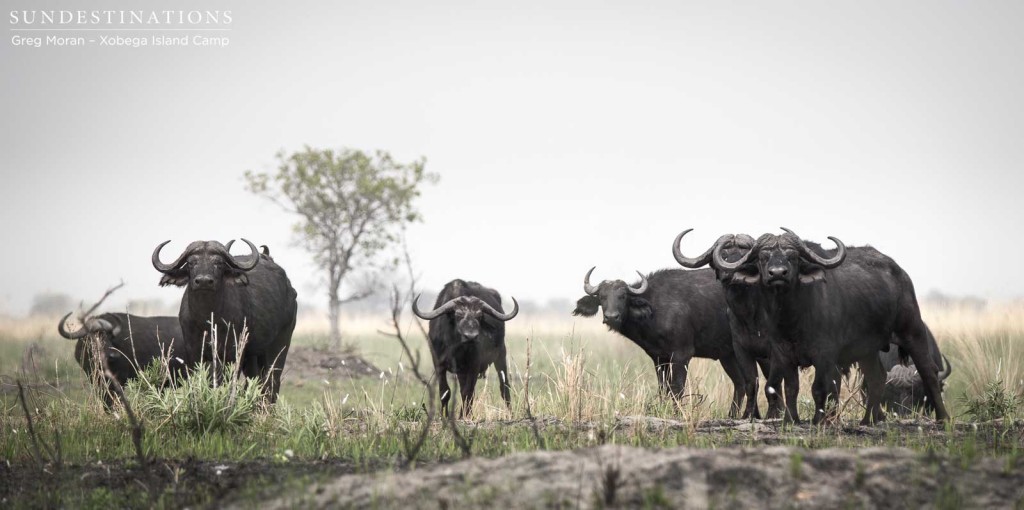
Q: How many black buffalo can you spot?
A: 7